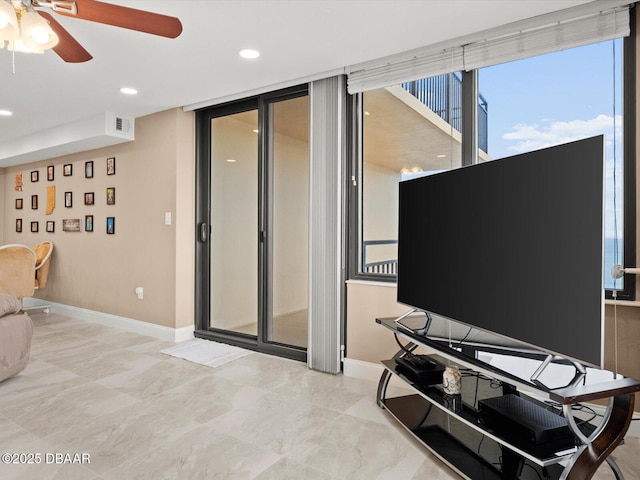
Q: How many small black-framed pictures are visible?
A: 15